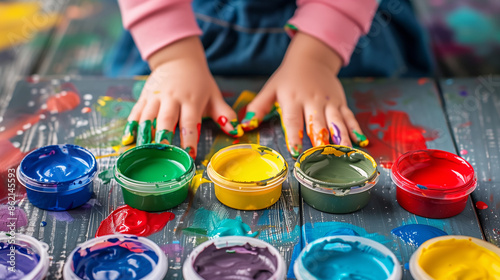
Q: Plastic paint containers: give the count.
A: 10